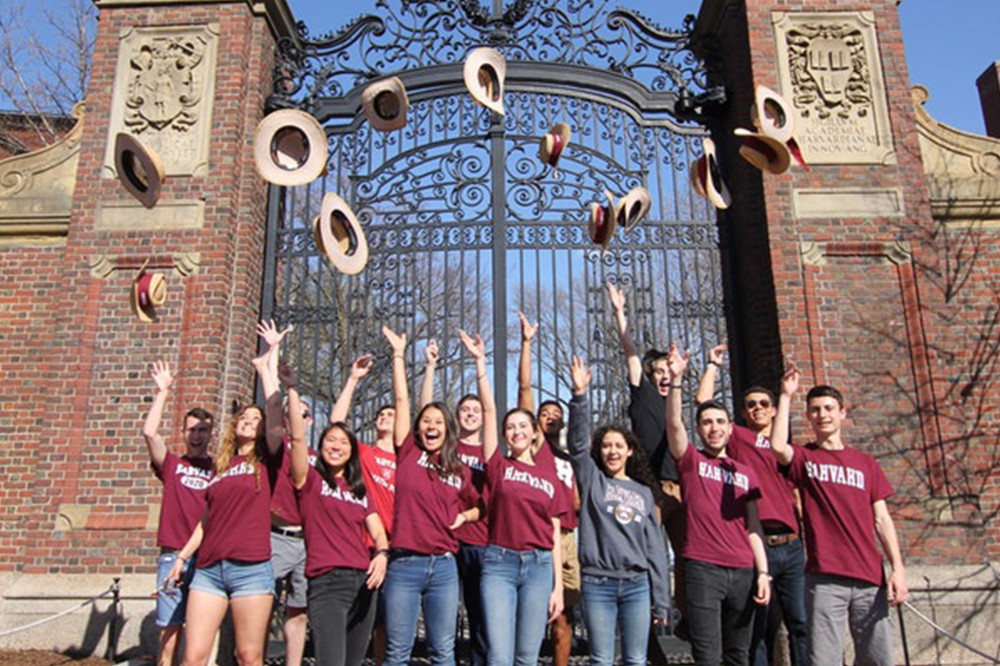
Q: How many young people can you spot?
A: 14